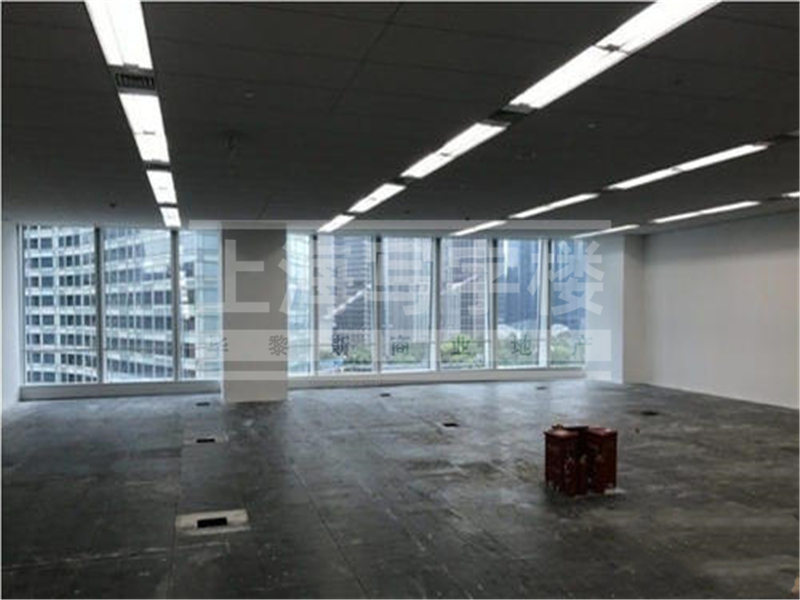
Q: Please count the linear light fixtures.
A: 14